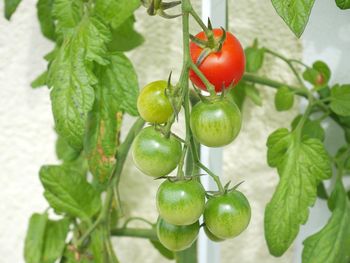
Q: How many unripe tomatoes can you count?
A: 6